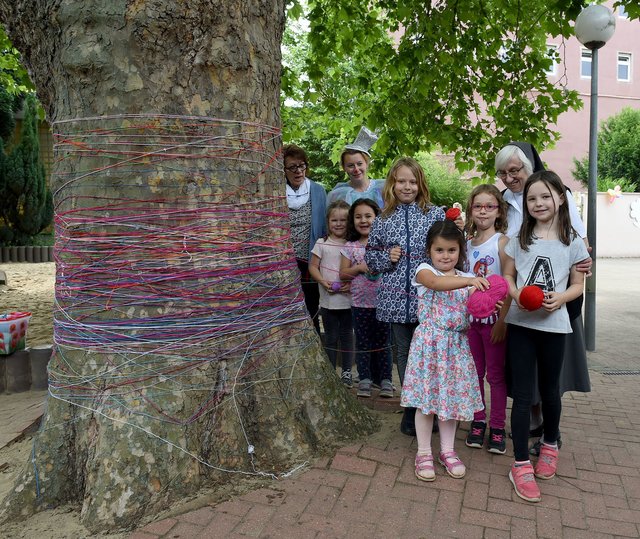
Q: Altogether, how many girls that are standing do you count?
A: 6